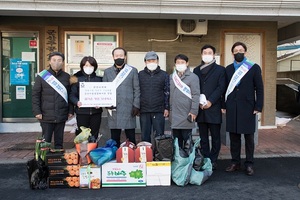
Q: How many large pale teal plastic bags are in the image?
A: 2